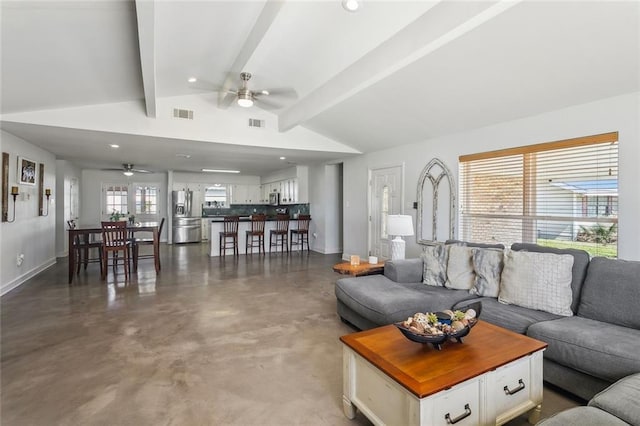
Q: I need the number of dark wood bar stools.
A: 4